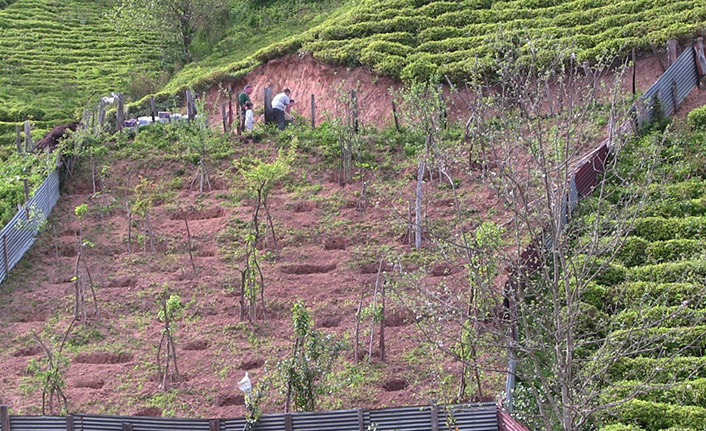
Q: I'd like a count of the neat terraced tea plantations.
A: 3